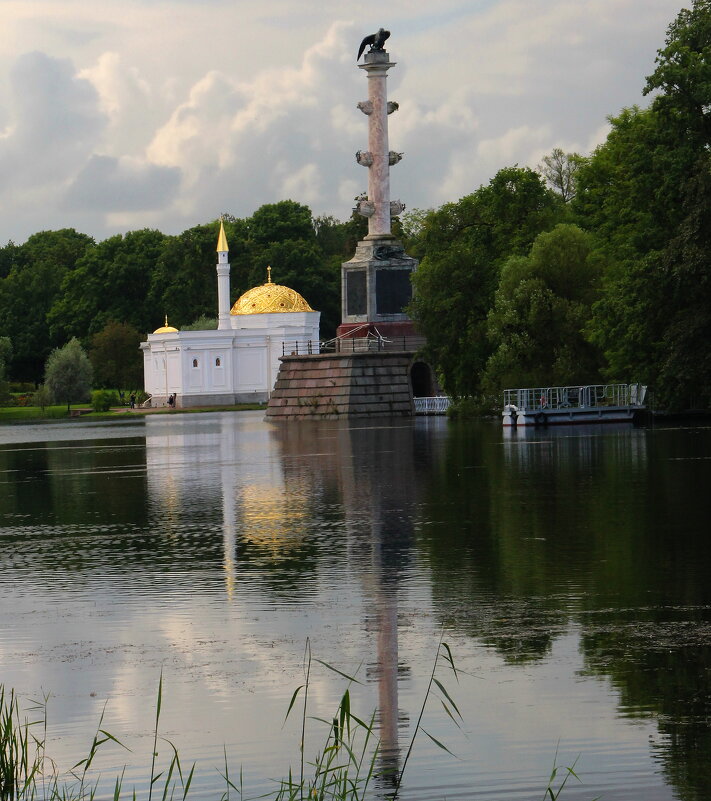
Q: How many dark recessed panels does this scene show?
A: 2